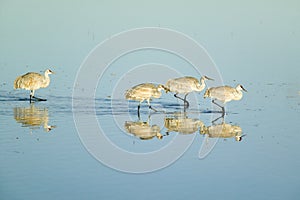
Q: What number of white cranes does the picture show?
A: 4